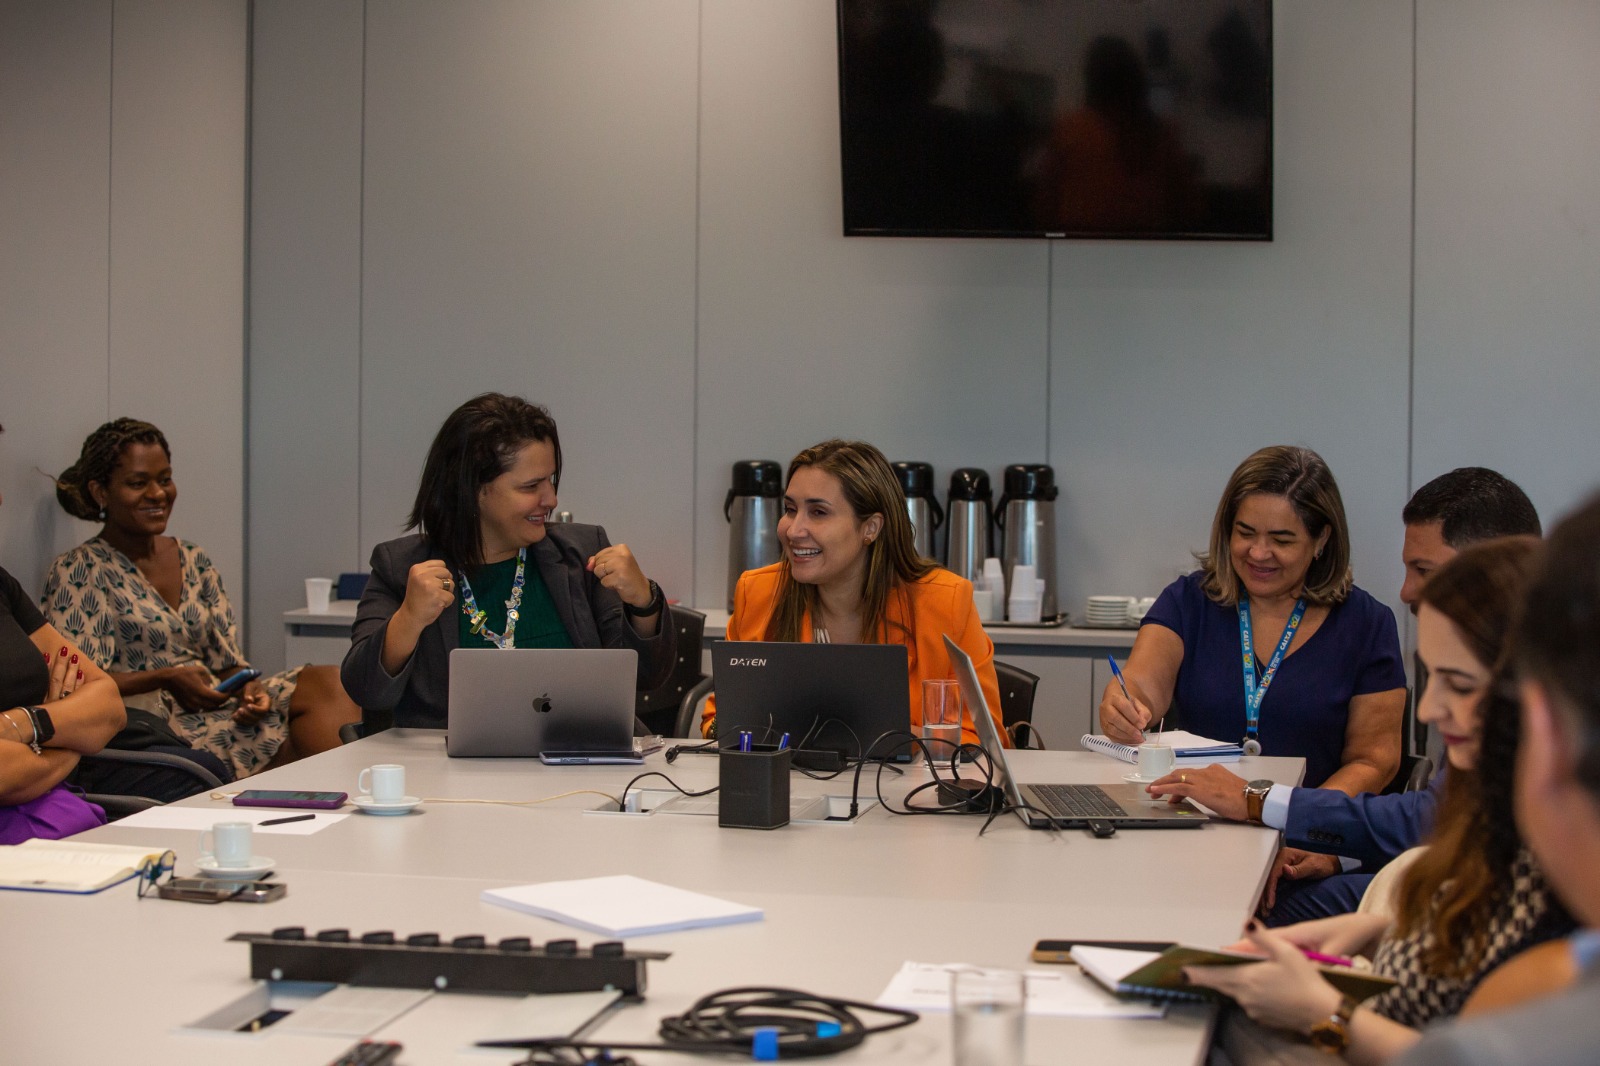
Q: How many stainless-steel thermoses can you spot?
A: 4